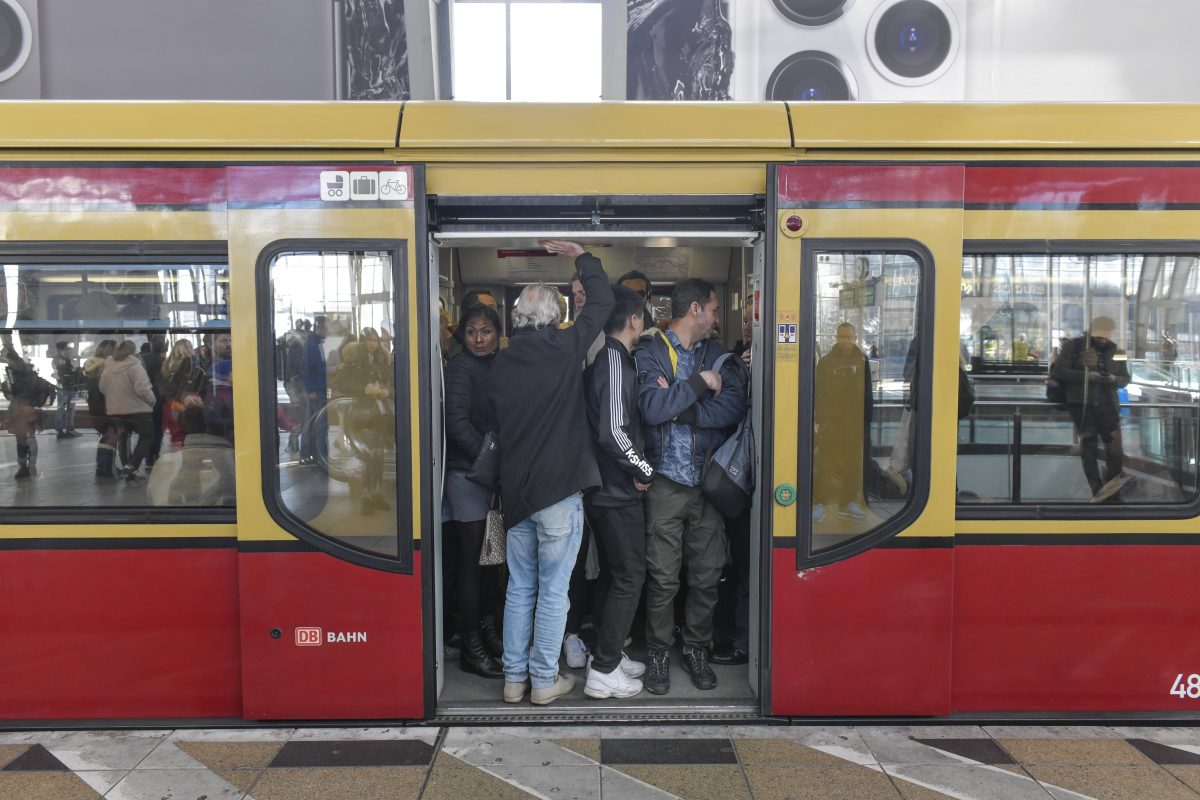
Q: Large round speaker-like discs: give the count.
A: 4